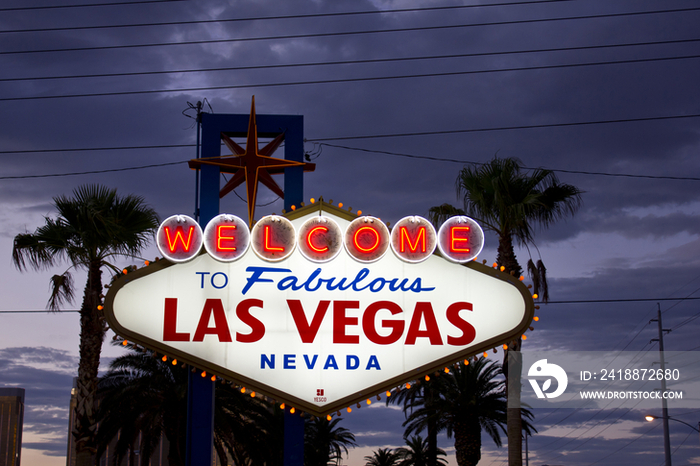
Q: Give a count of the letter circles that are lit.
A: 7